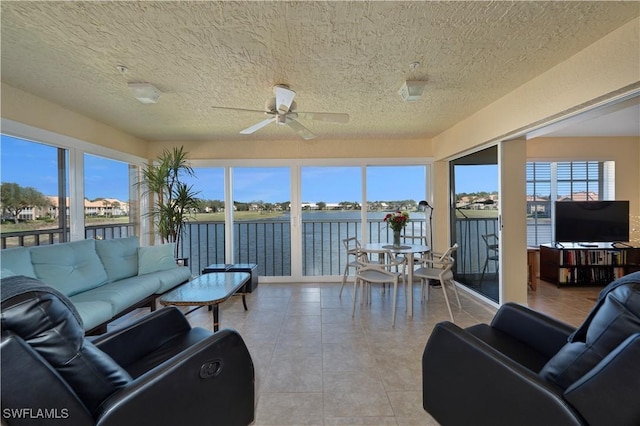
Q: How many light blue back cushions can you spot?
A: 3